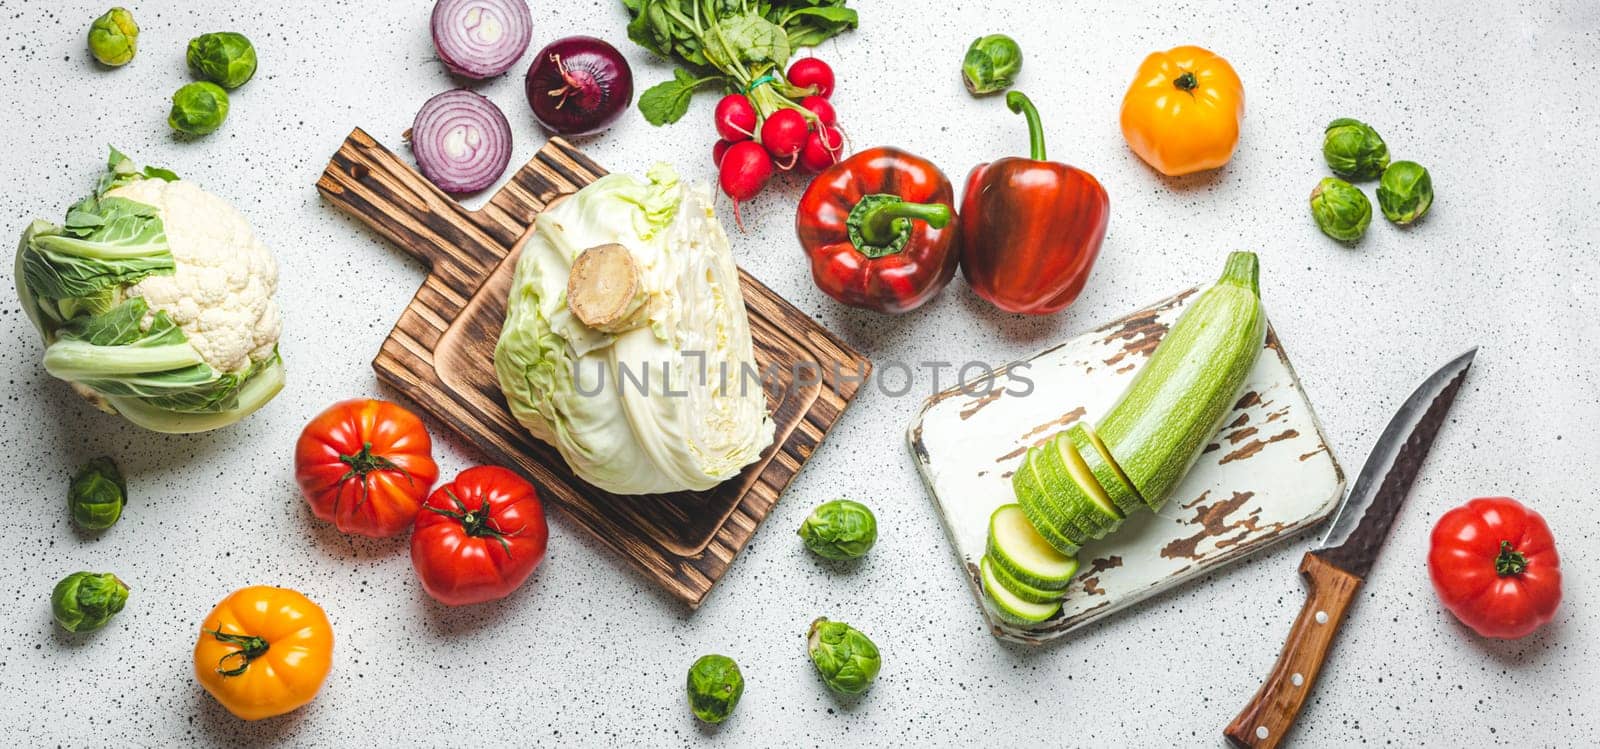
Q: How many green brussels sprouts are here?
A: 12